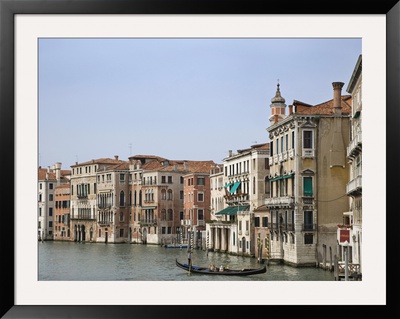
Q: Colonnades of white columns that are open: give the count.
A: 1